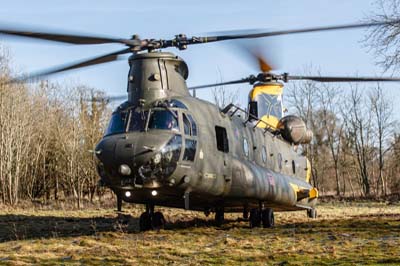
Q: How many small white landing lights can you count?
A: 2